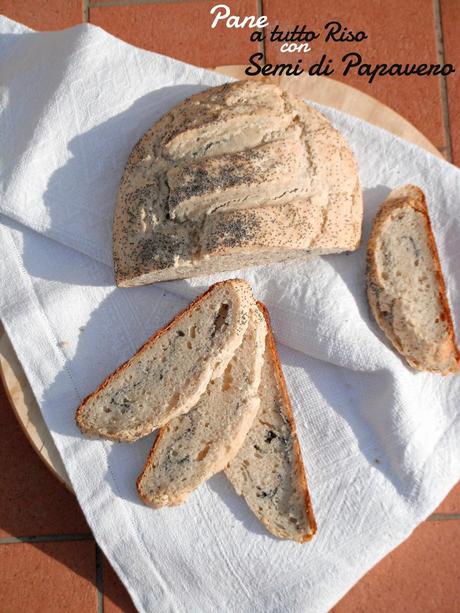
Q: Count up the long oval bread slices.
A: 4